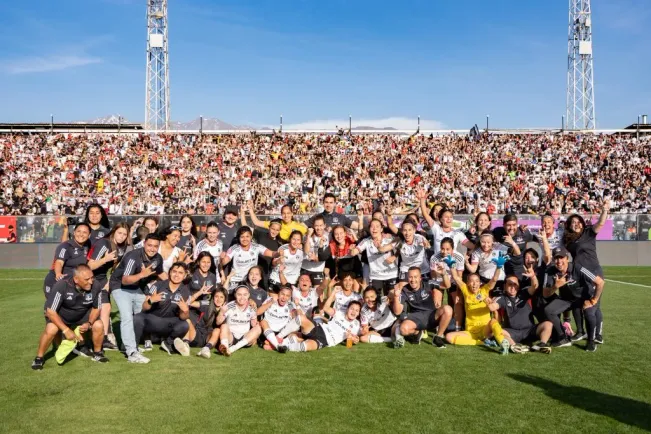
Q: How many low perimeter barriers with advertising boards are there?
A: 1